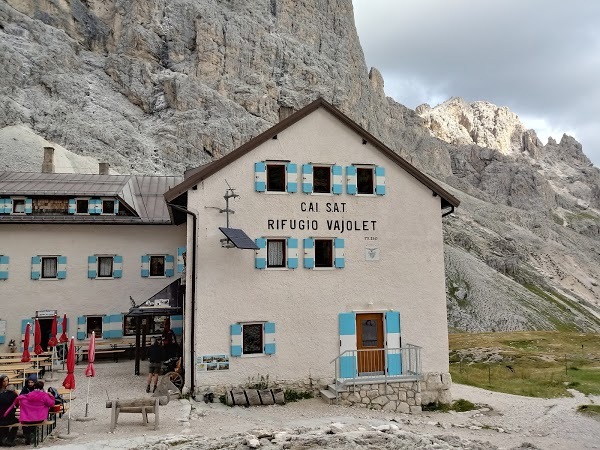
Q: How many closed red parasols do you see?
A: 6